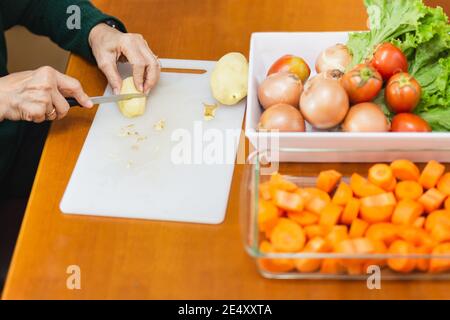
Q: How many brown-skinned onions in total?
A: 5